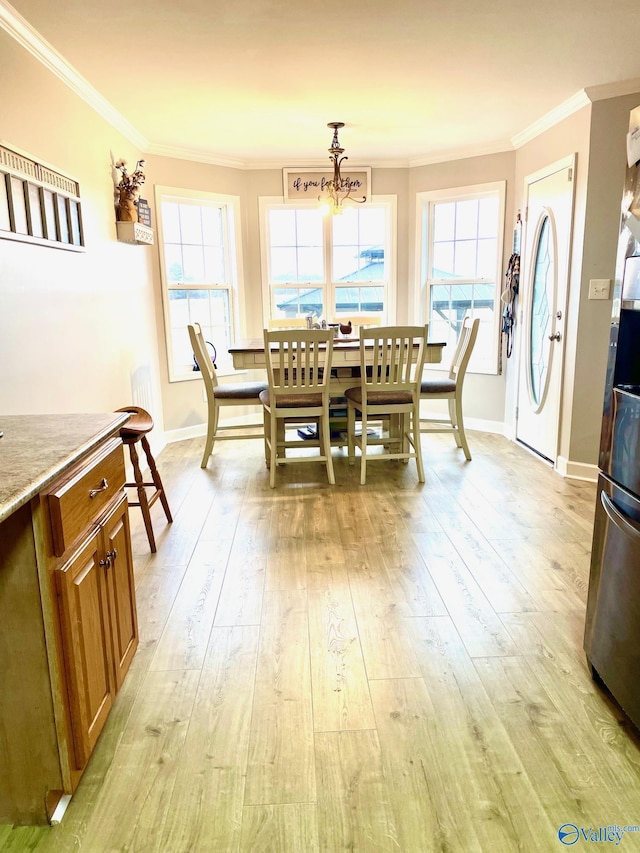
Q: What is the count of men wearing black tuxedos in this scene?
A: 0